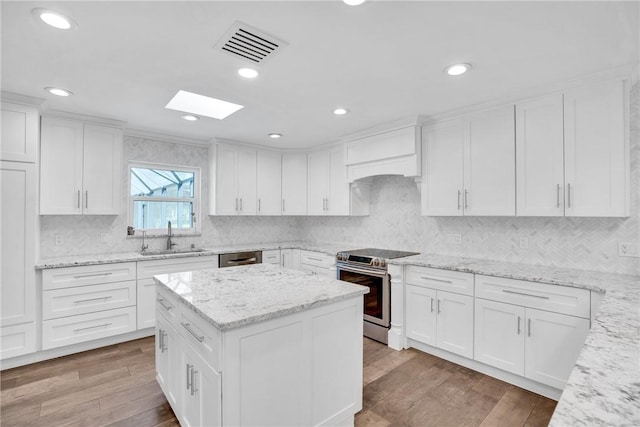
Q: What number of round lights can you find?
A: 8